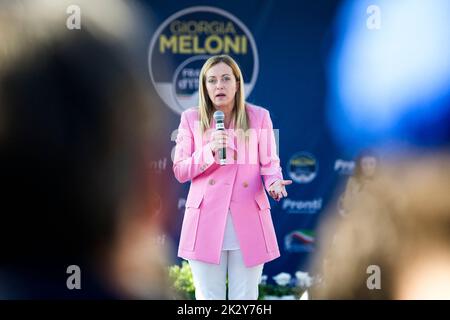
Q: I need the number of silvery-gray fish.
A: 0